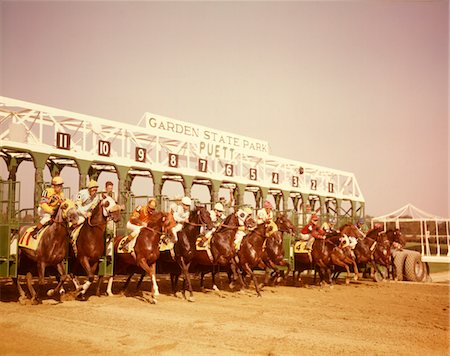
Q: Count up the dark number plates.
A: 11